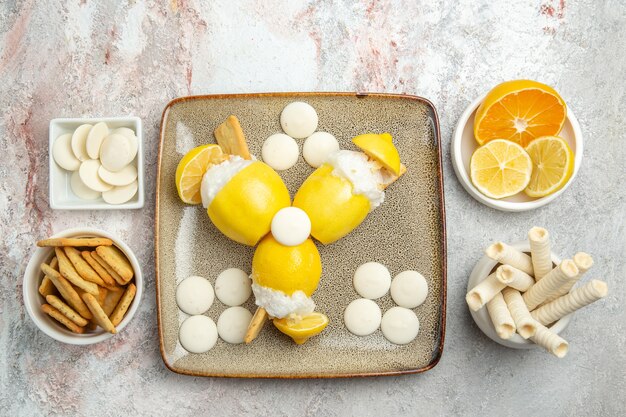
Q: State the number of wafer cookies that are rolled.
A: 10